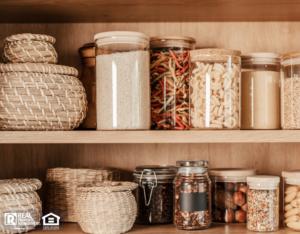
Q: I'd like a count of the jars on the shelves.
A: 10